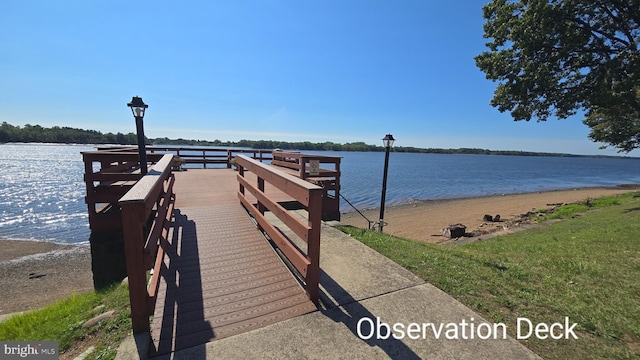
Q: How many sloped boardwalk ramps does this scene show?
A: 1